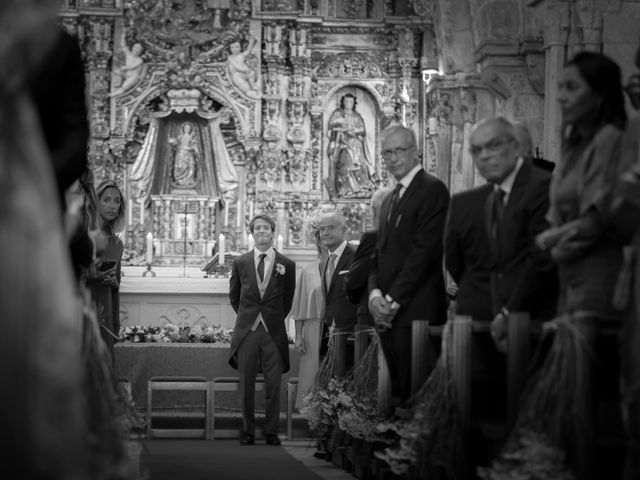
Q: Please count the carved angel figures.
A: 2